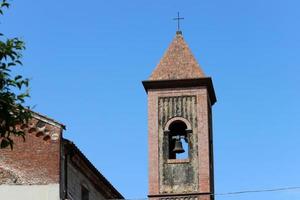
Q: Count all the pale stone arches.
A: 1